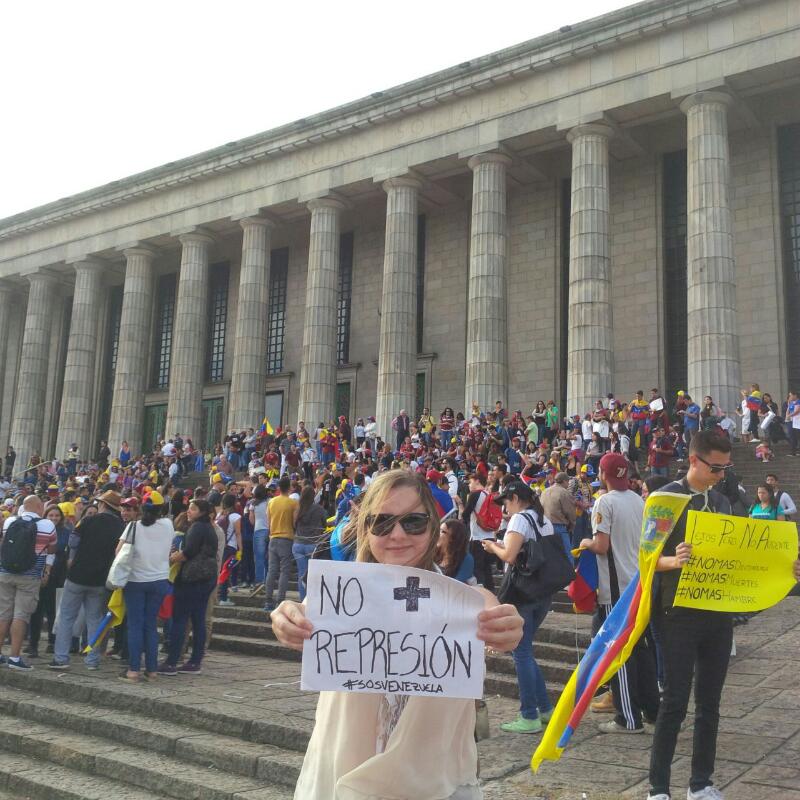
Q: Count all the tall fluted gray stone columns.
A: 11